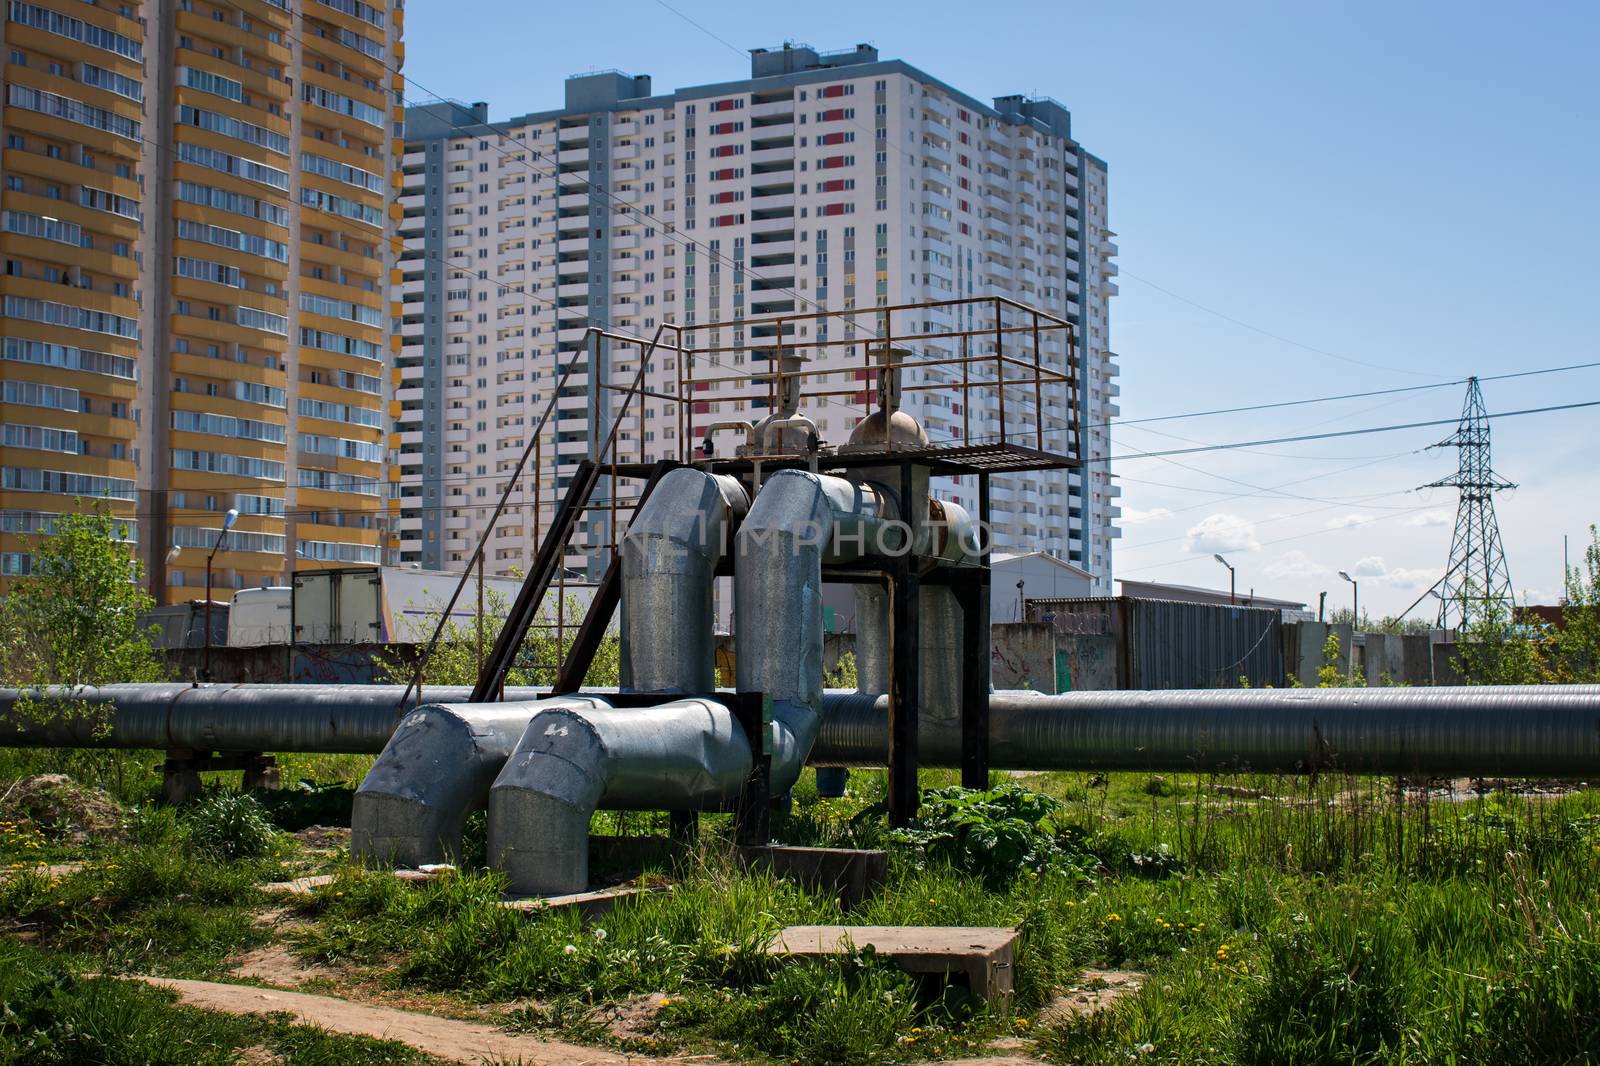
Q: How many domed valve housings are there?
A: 2